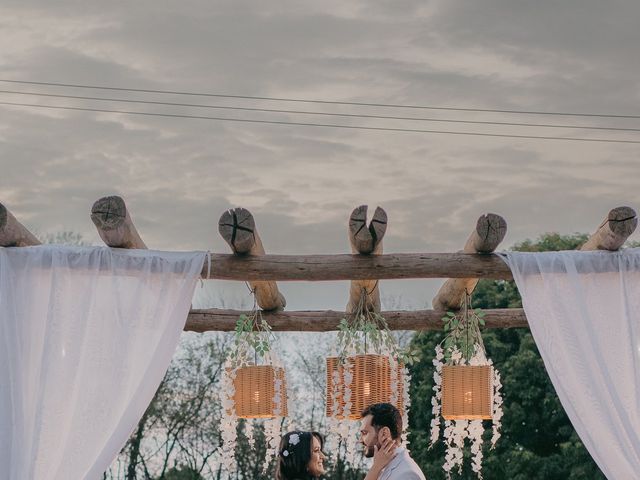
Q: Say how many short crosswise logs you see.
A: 6